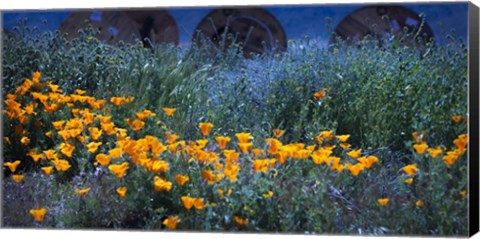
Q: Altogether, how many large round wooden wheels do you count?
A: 3